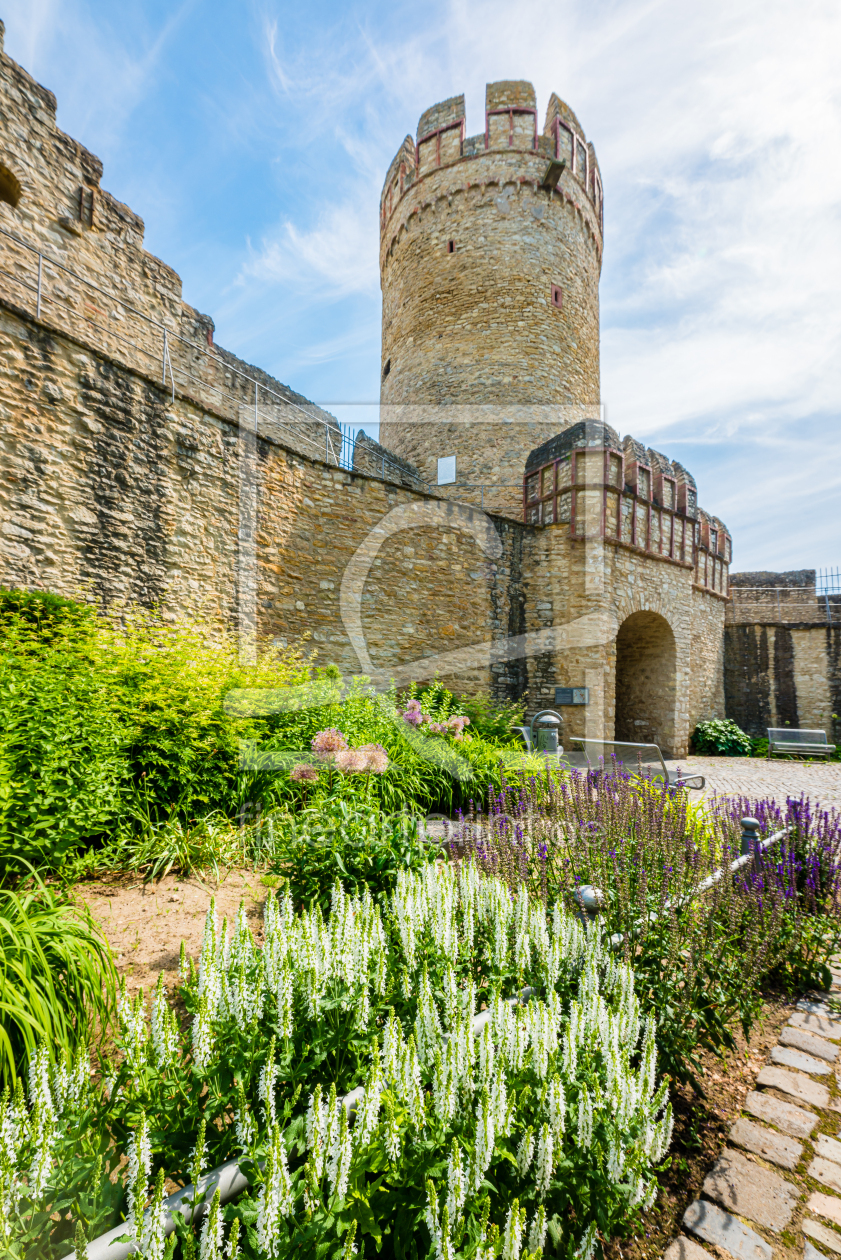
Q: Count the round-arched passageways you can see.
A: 1